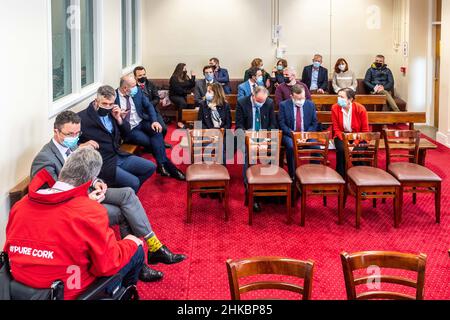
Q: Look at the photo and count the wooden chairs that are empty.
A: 7